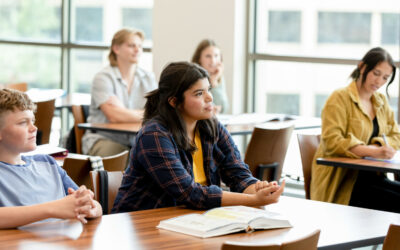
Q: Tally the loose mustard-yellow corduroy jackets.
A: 1